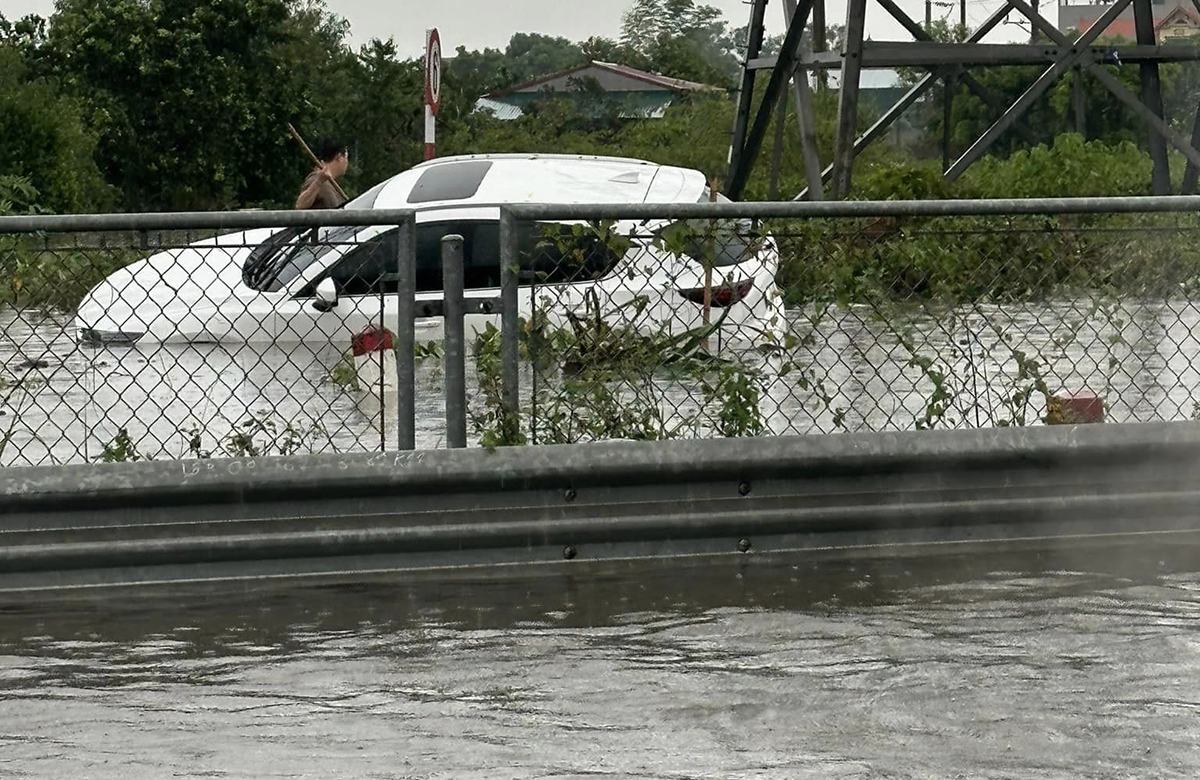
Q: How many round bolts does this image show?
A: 4